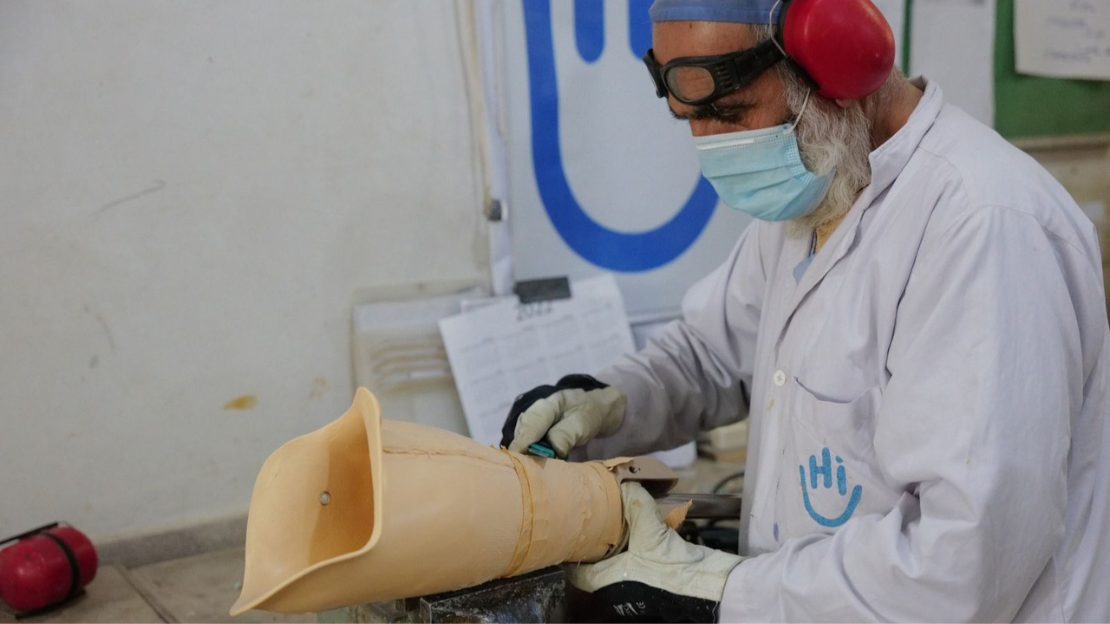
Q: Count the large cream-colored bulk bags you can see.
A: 0